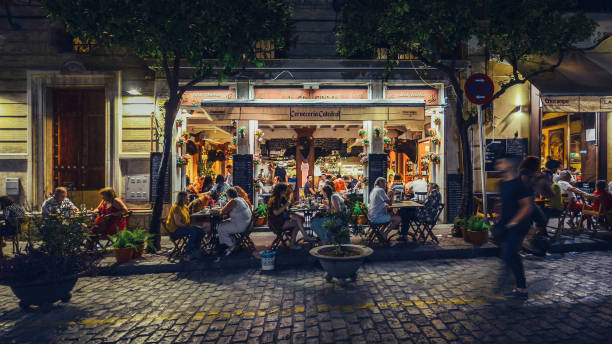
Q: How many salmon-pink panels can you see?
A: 3